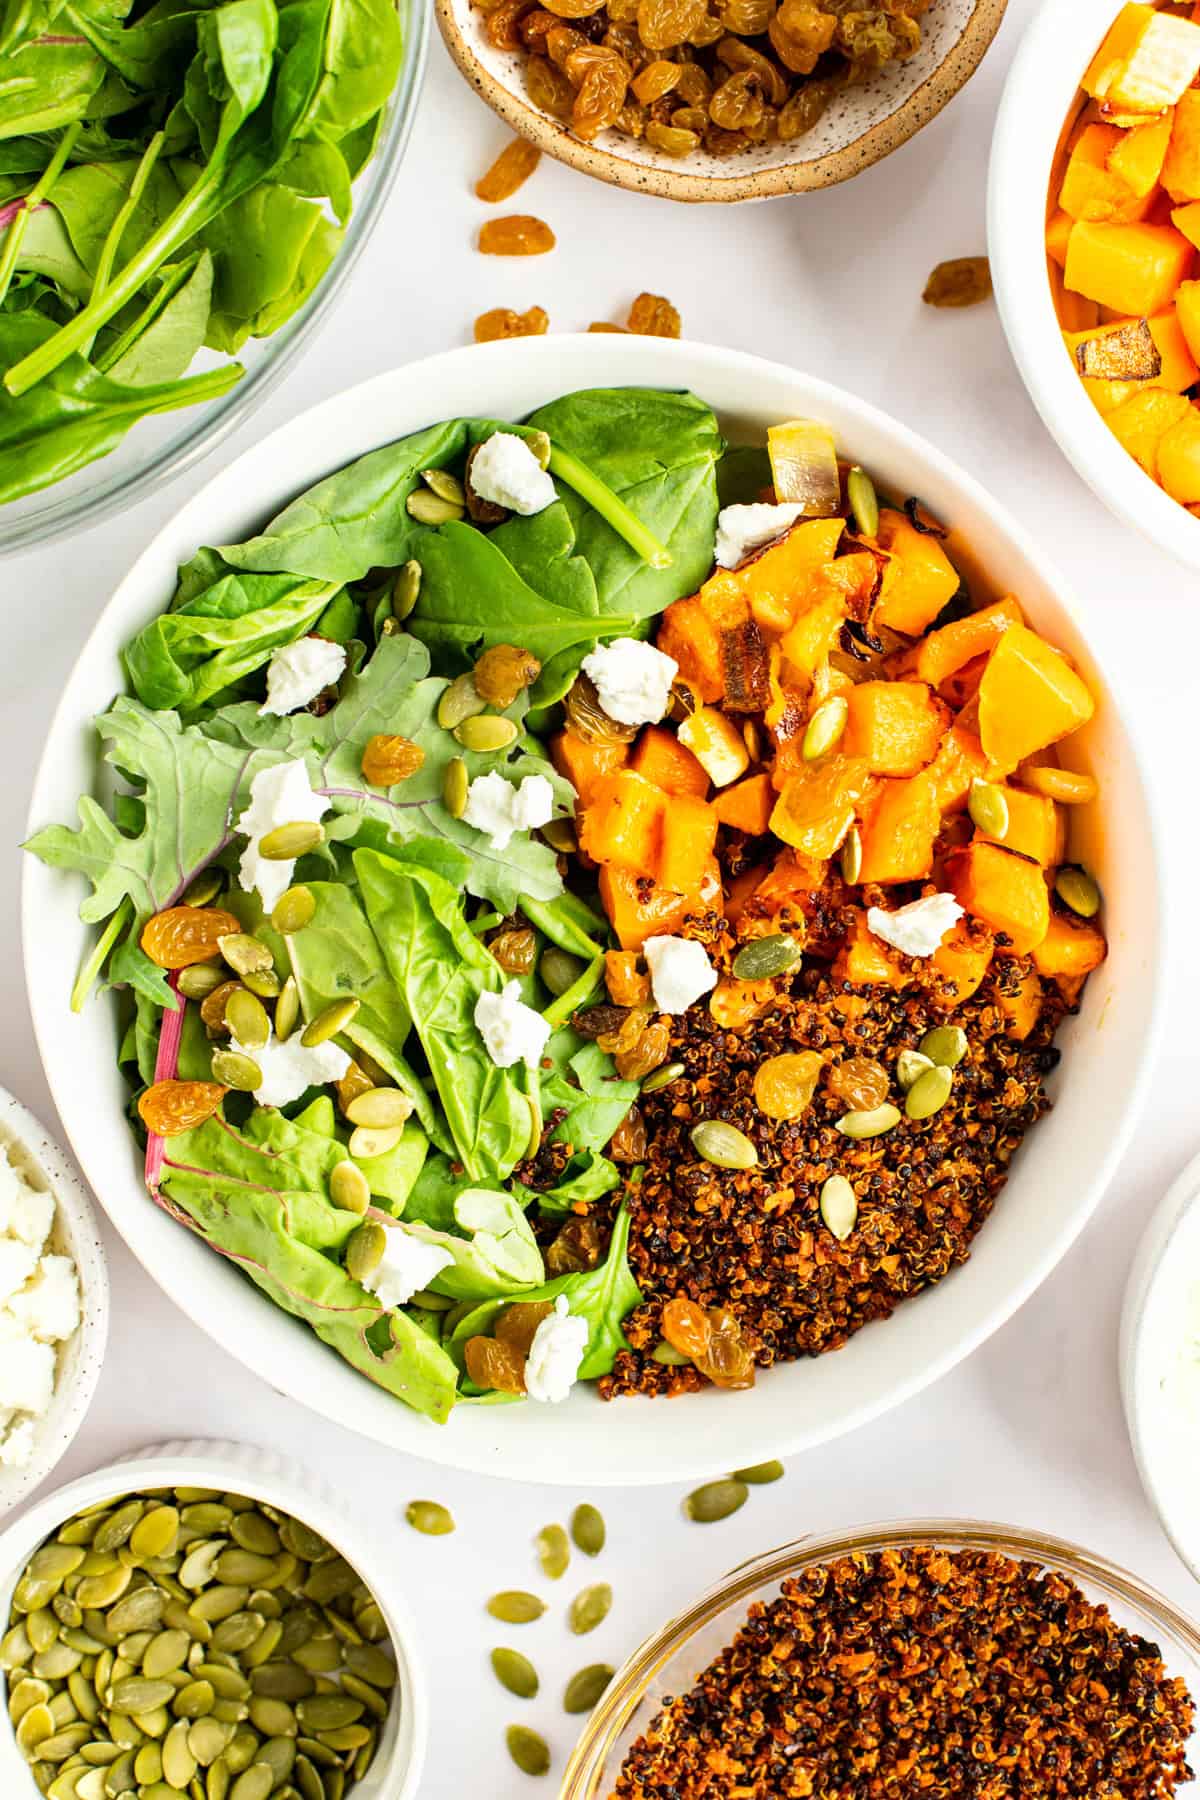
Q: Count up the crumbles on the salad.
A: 12